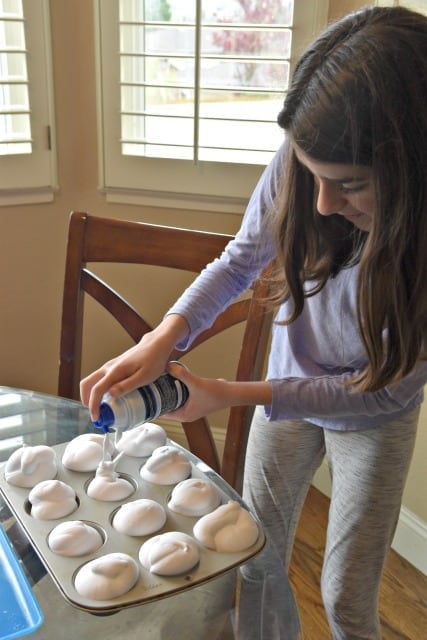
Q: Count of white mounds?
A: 12